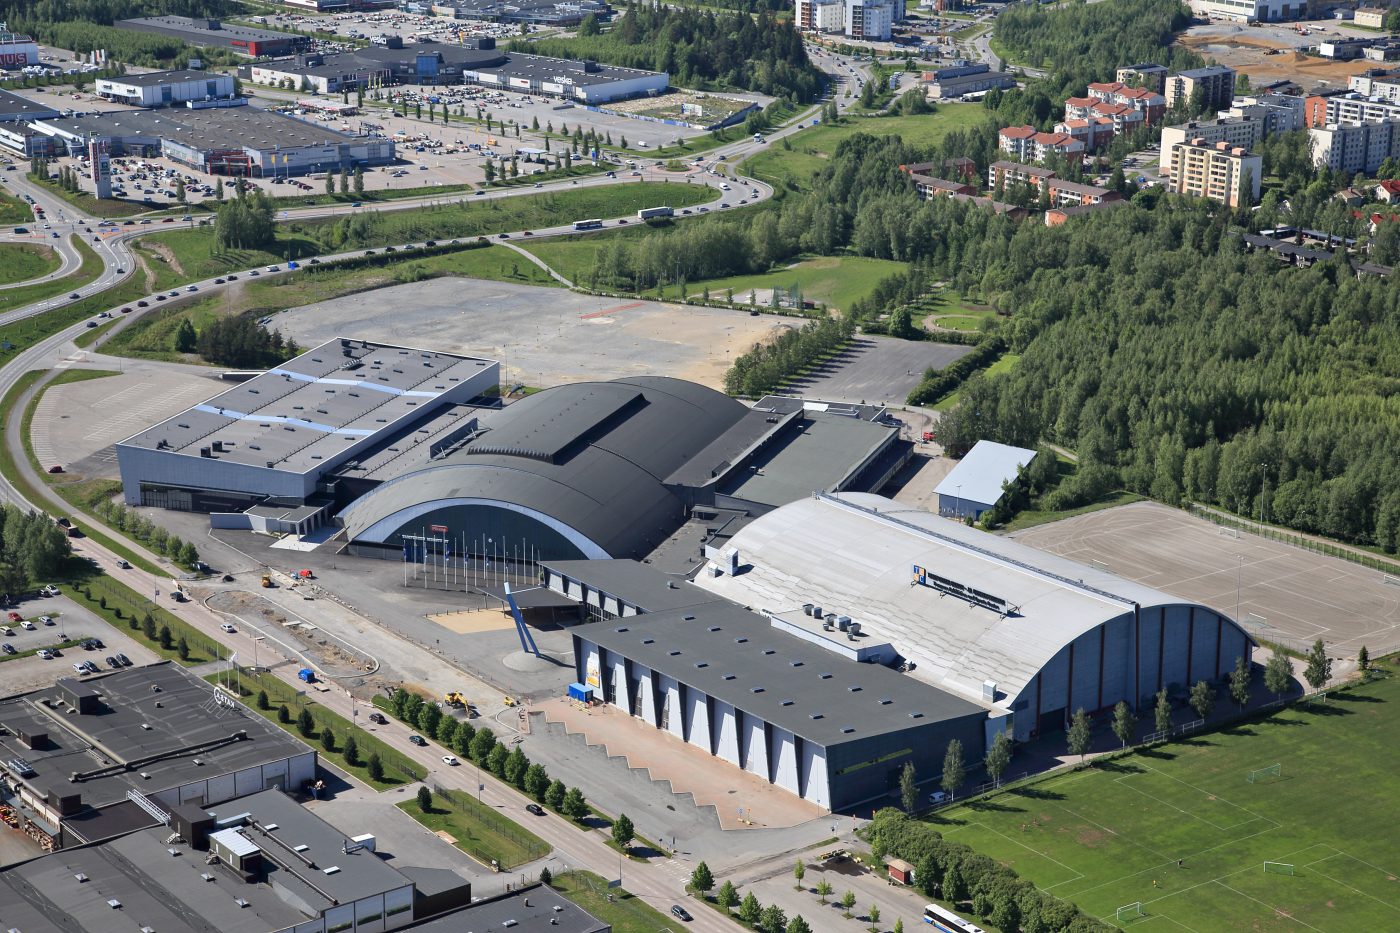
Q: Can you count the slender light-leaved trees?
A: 10